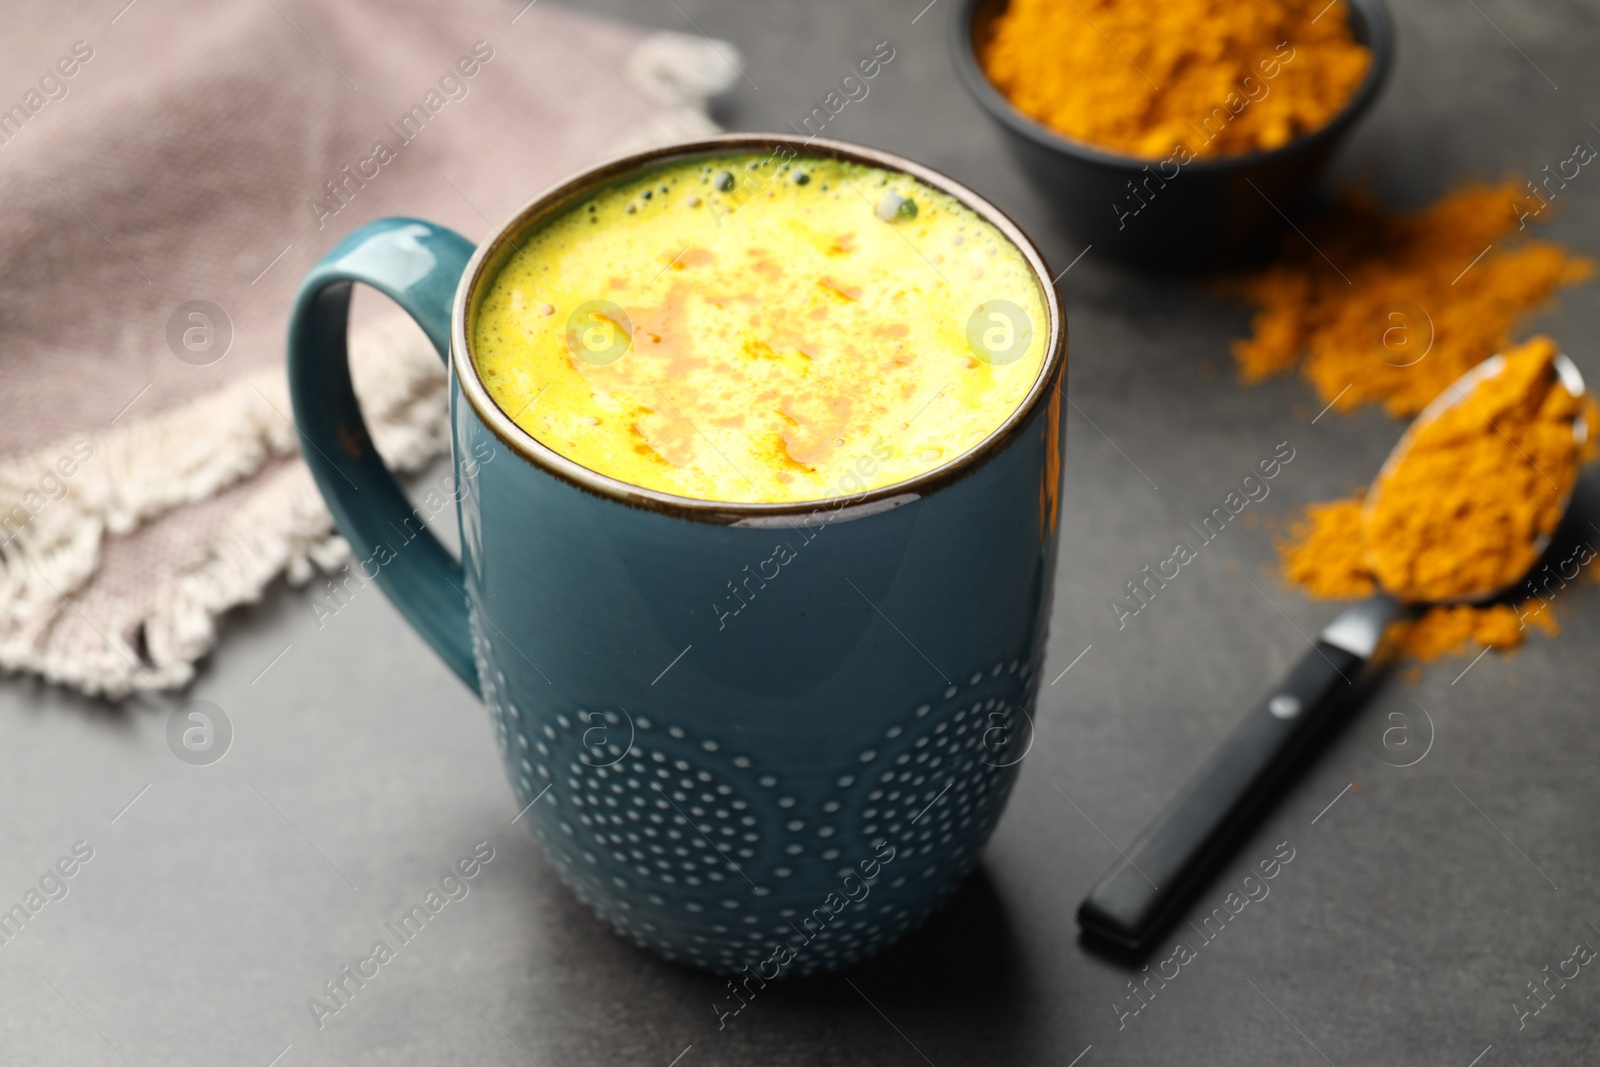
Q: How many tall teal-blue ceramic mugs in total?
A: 1